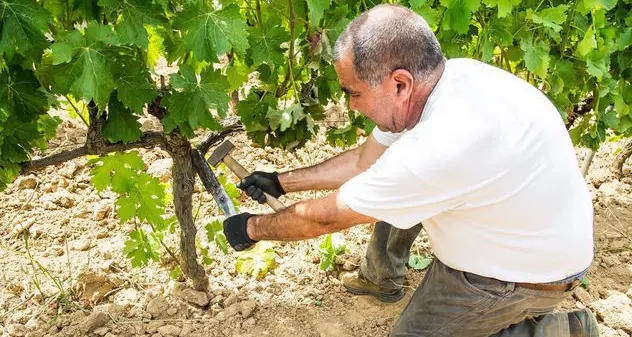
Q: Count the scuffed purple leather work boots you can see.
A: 0